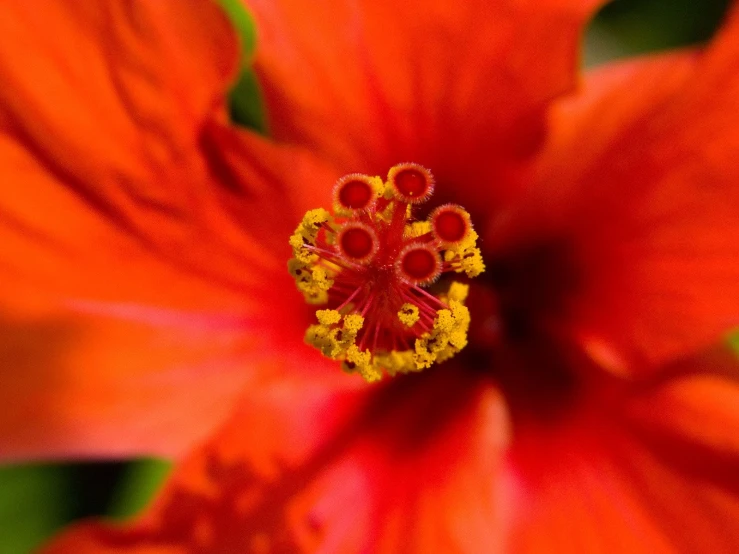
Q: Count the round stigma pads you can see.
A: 5